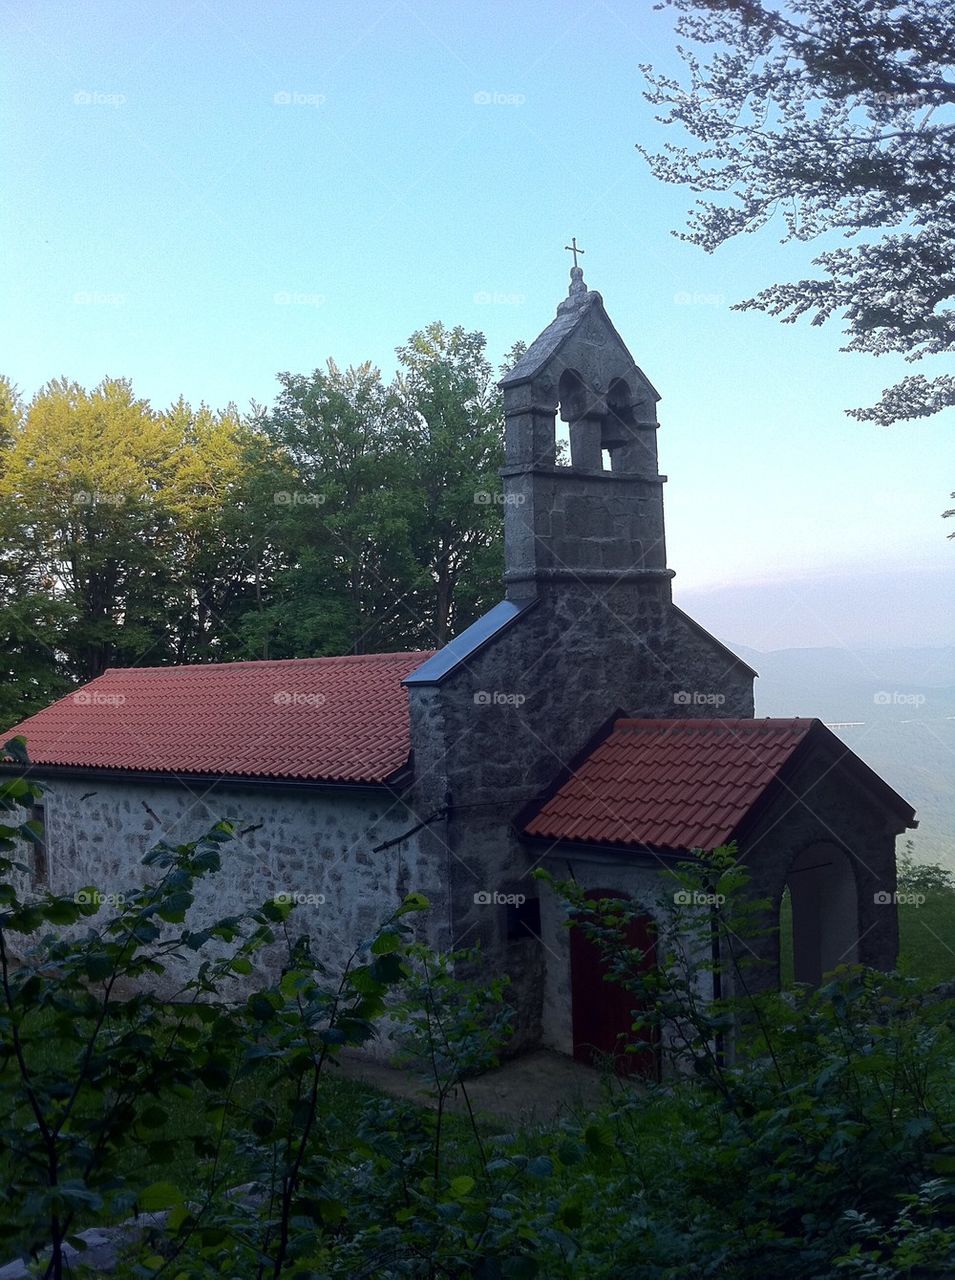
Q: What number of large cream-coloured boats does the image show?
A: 0